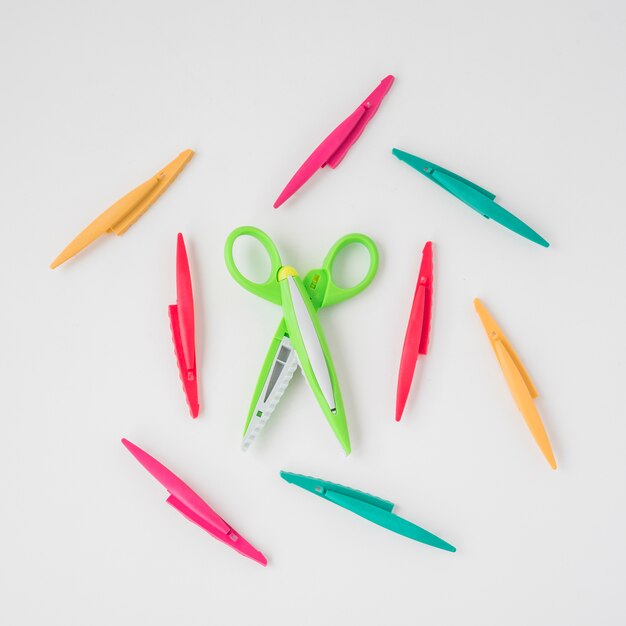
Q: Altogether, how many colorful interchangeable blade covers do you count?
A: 8